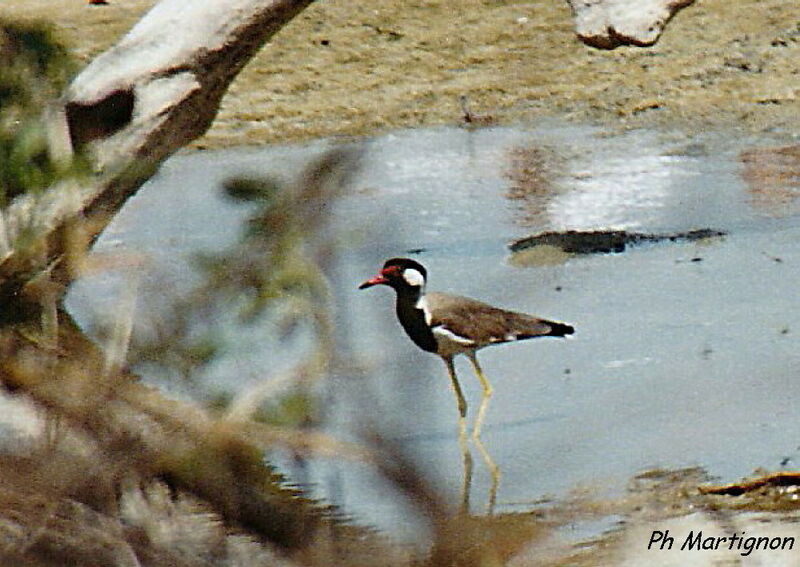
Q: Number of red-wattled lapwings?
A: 1